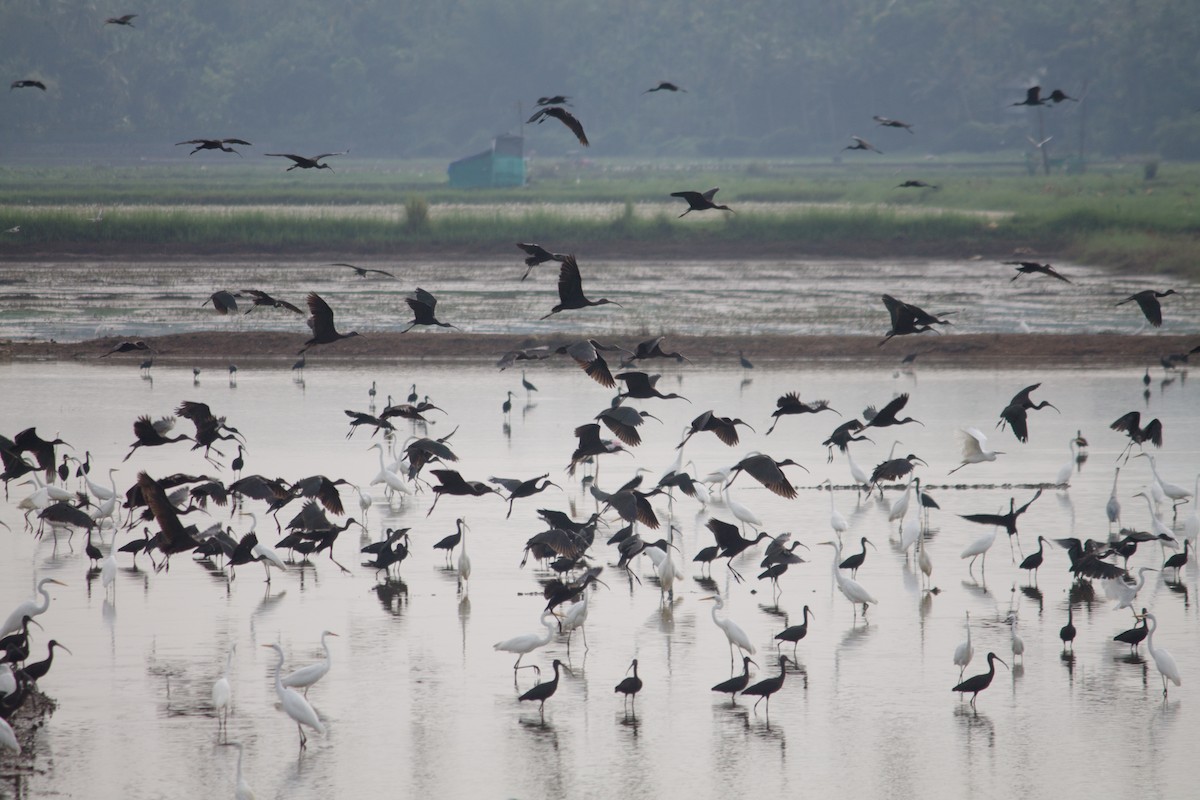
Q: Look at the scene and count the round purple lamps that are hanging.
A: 0